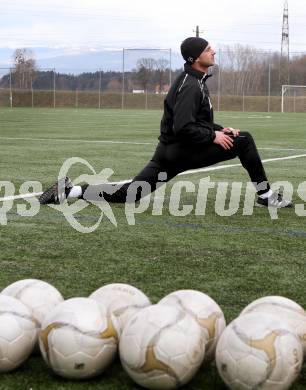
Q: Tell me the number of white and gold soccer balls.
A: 8